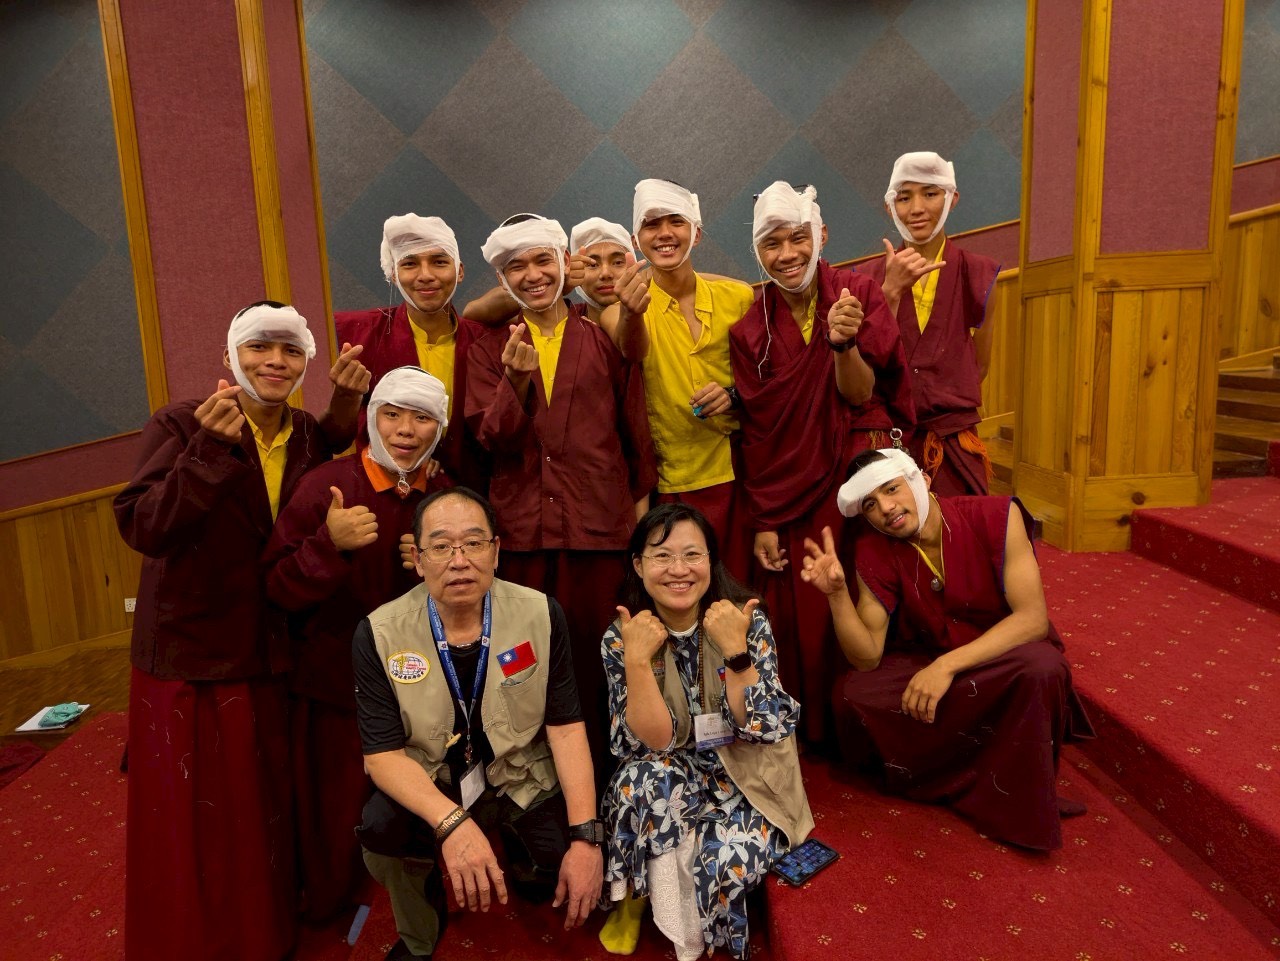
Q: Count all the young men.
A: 9